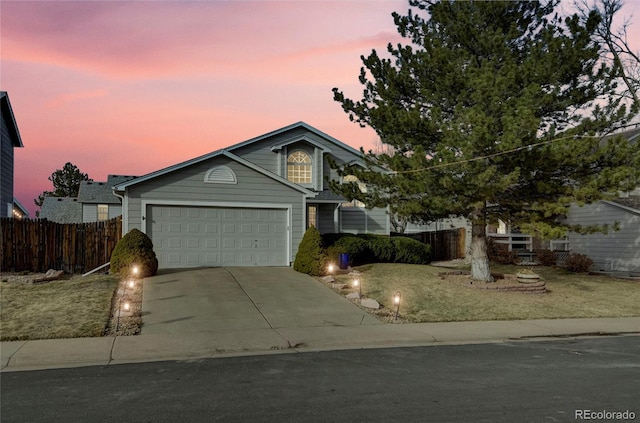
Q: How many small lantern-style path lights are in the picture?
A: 6